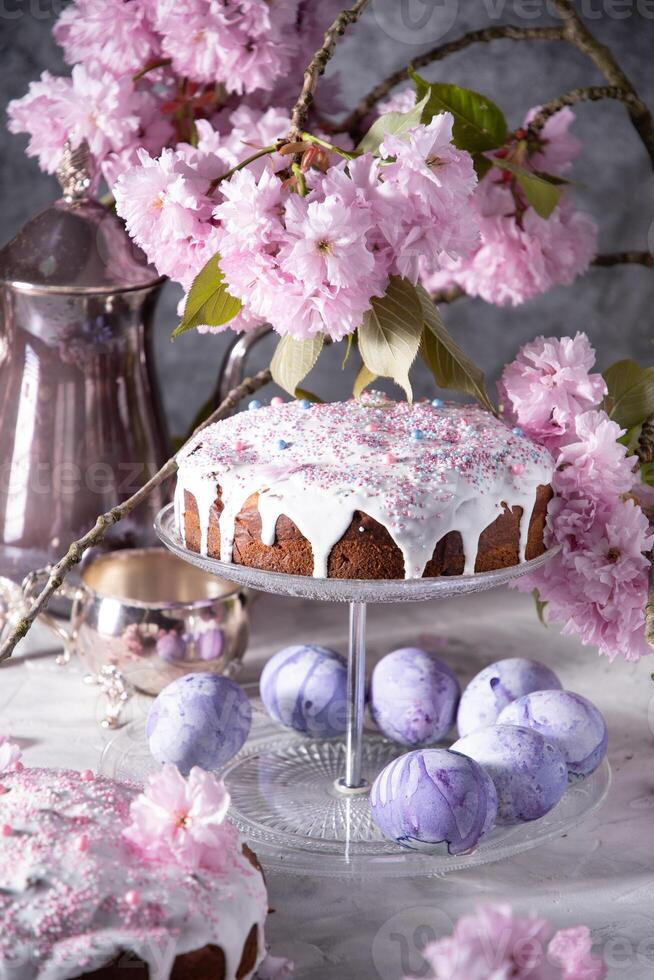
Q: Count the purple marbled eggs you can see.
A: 7